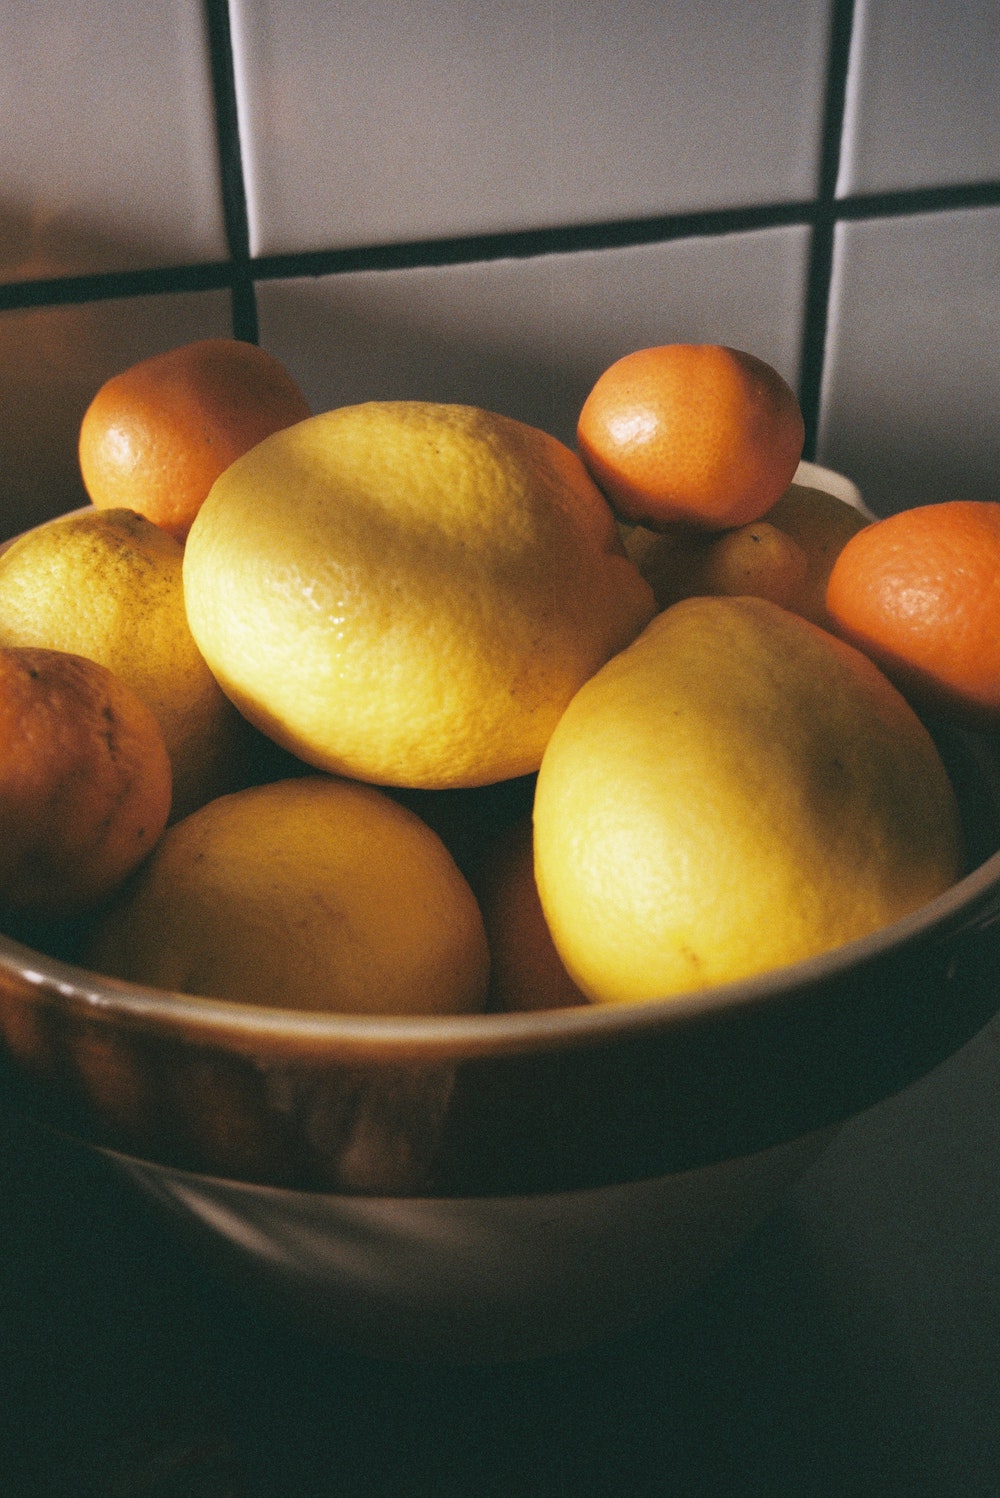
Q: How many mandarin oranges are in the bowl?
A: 4